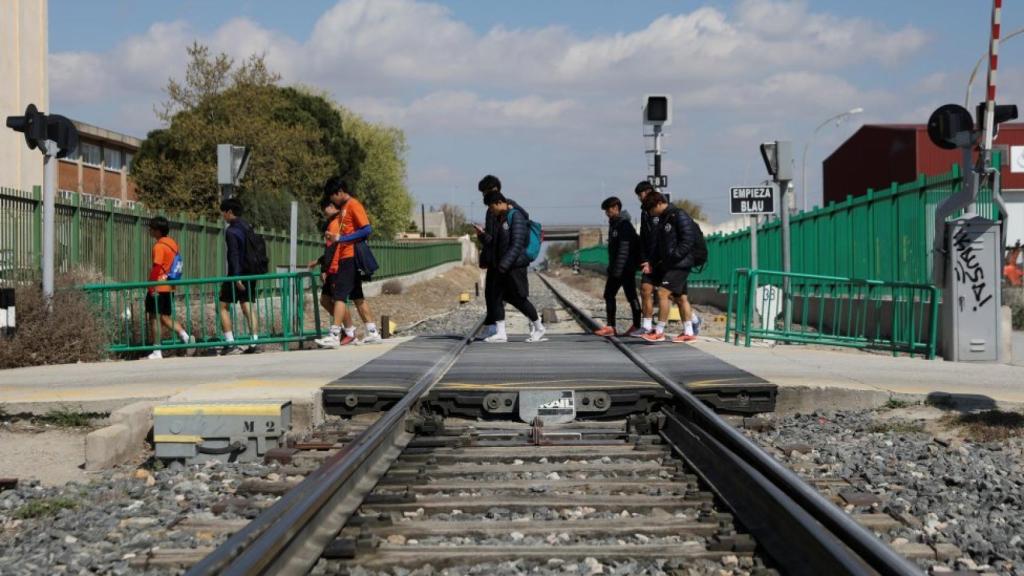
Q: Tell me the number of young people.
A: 9